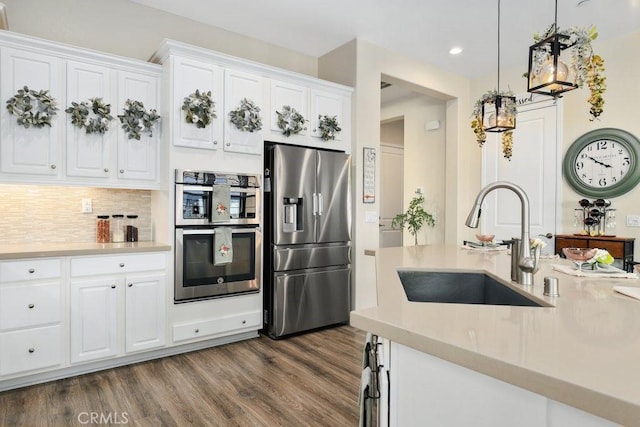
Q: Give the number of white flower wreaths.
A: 7